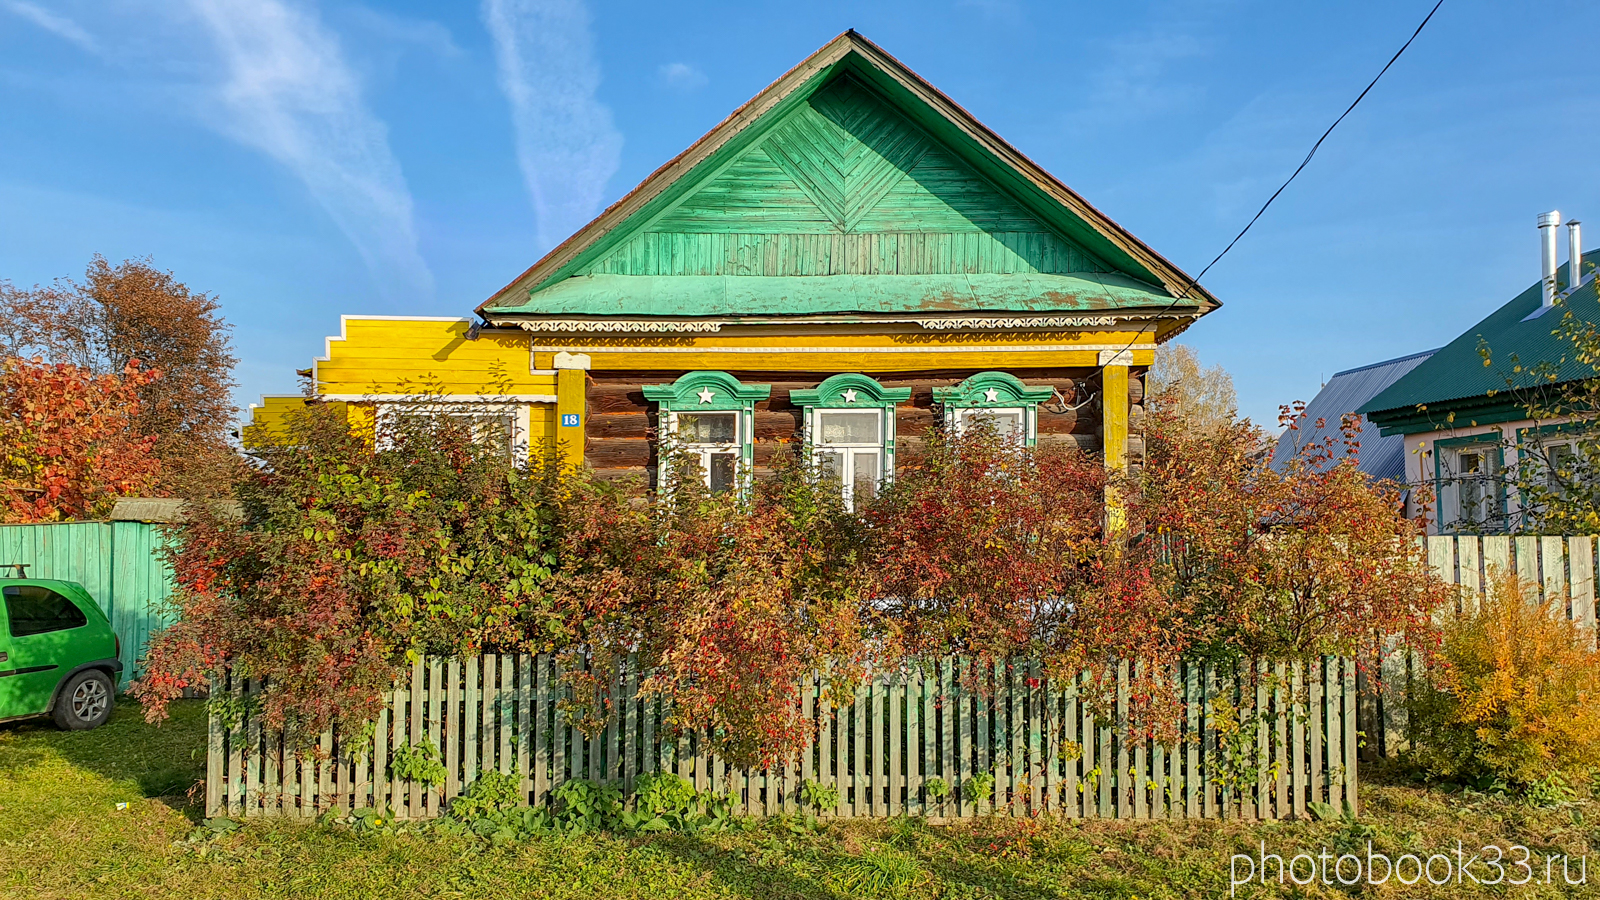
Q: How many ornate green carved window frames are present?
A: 3